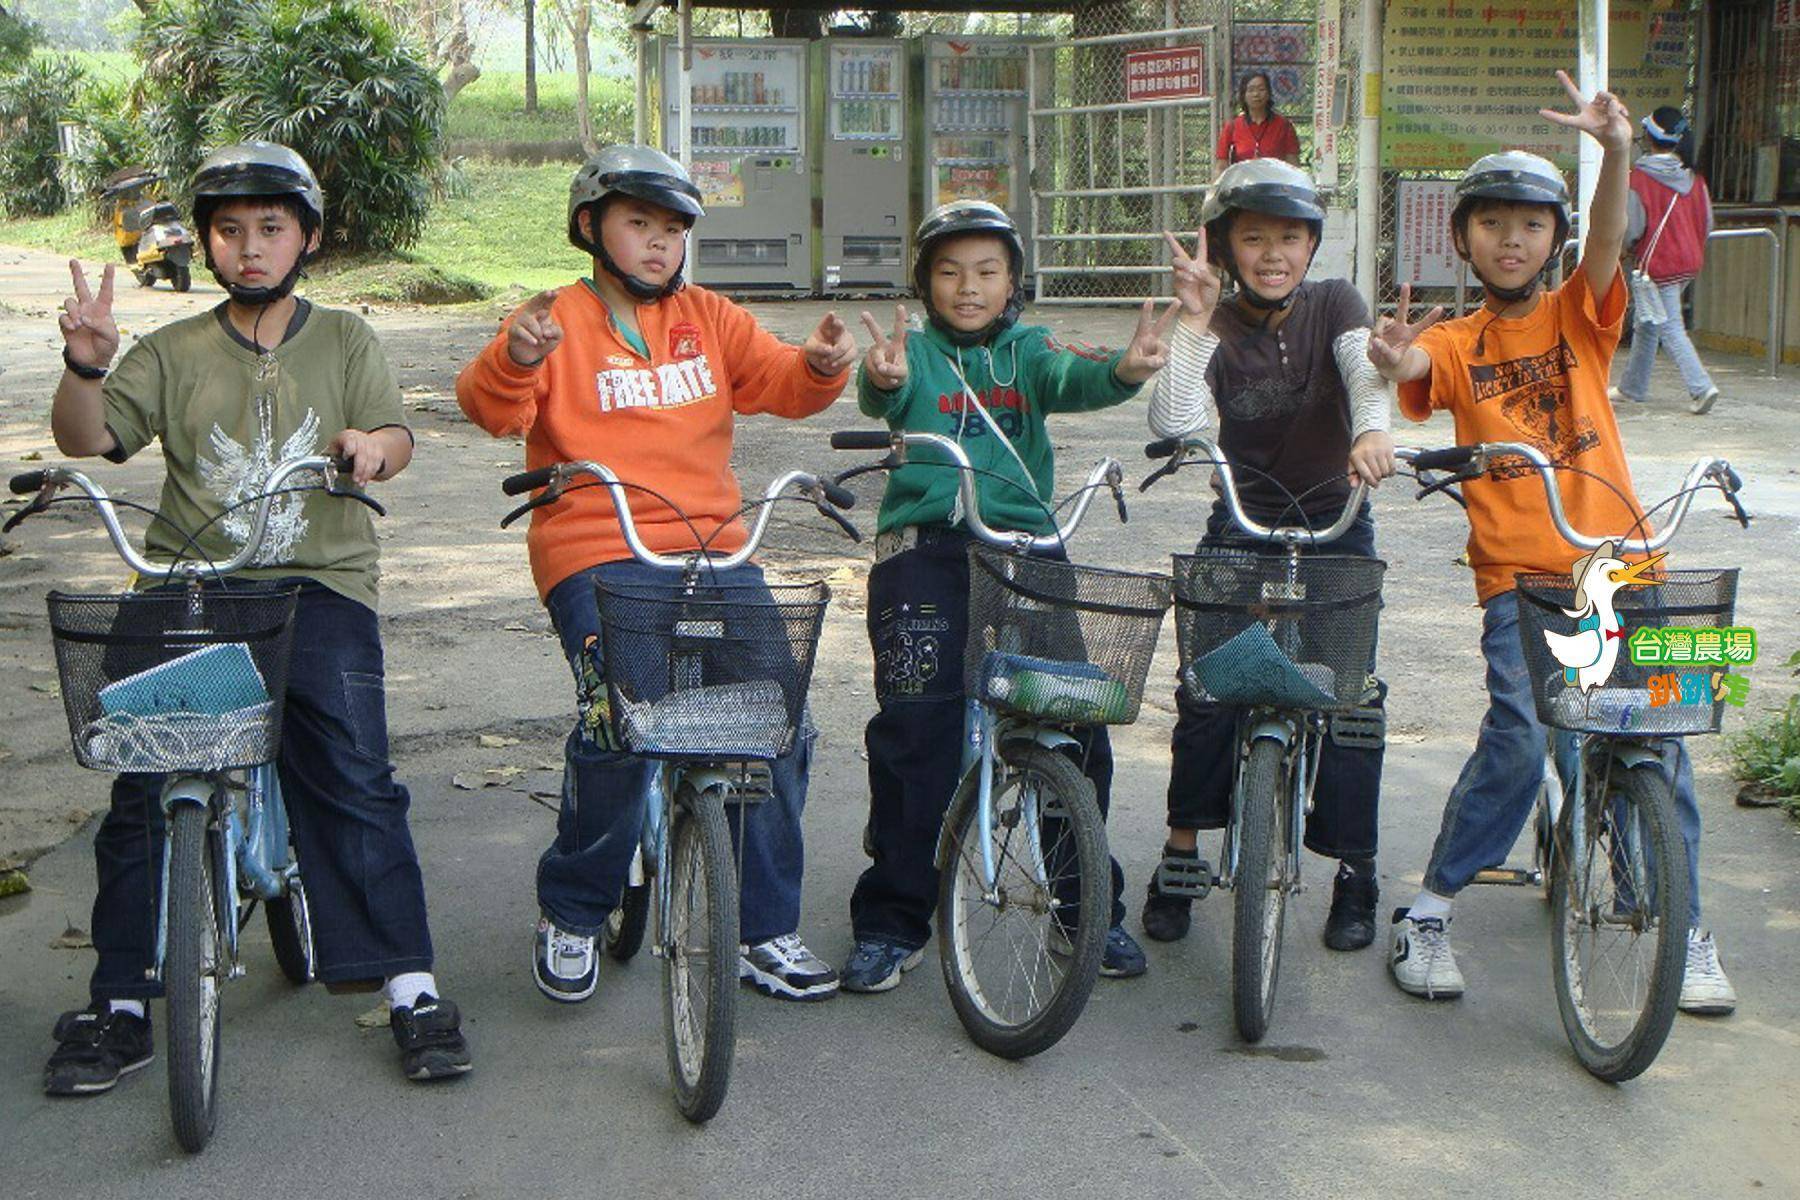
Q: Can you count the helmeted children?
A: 5